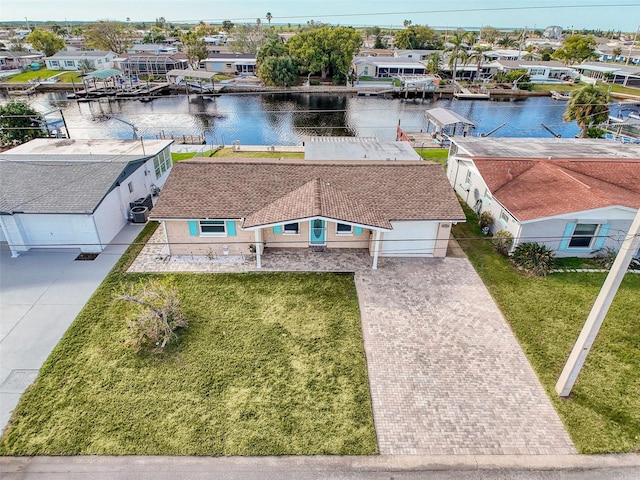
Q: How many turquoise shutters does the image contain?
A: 6